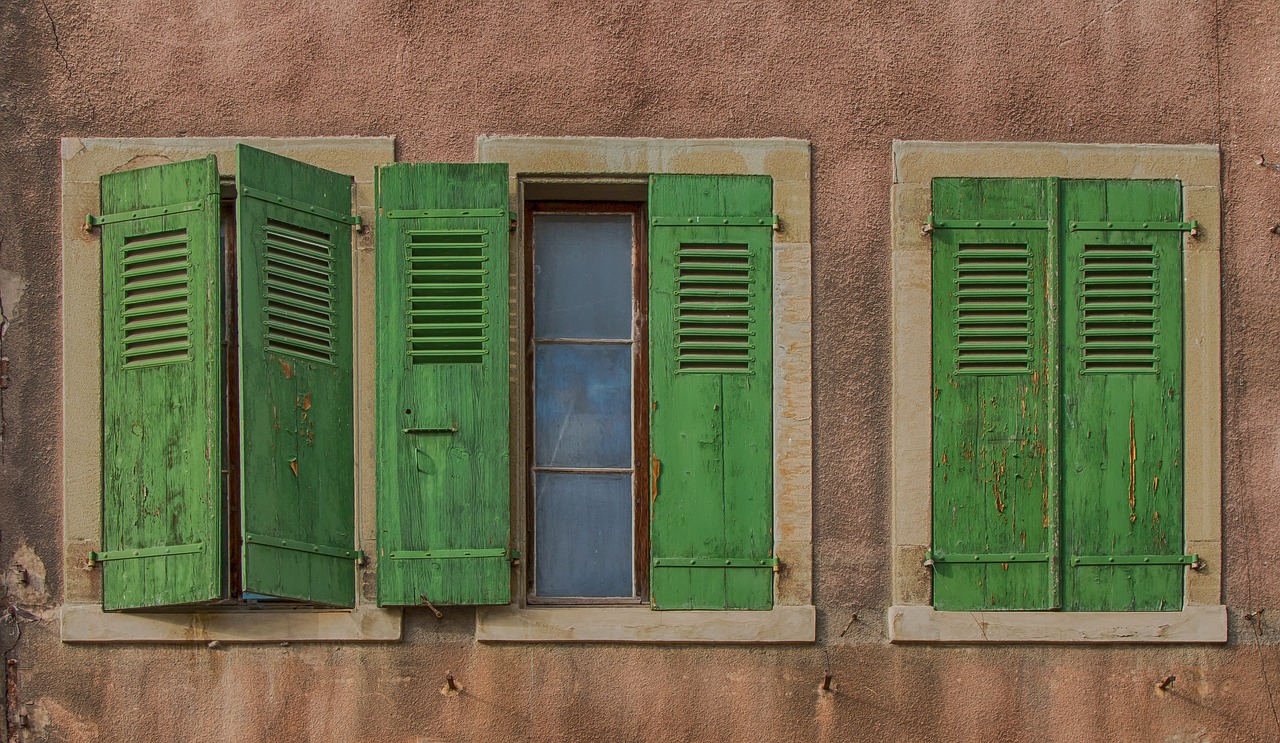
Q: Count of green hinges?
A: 12